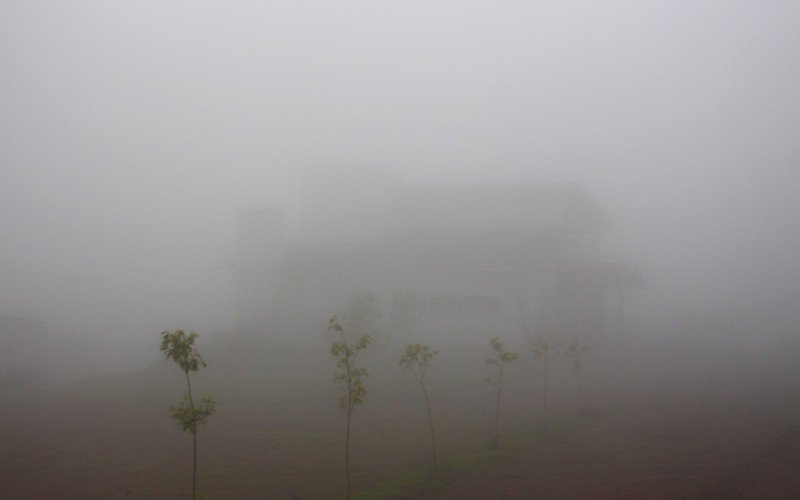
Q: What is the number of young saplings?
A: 6